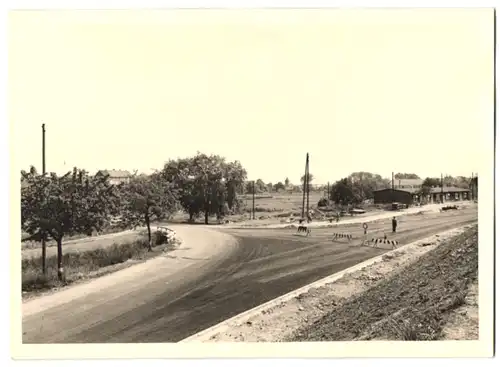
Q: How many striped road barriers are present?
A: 3